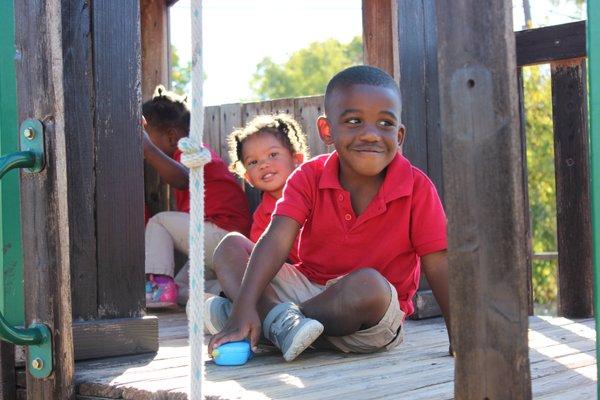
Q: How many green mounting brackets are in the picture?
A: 2